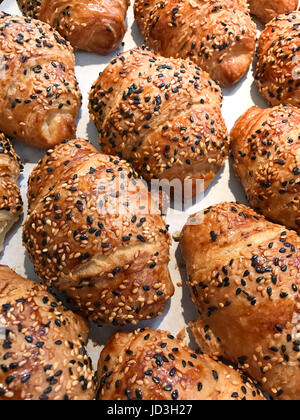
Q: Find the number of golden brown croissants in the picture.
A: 12